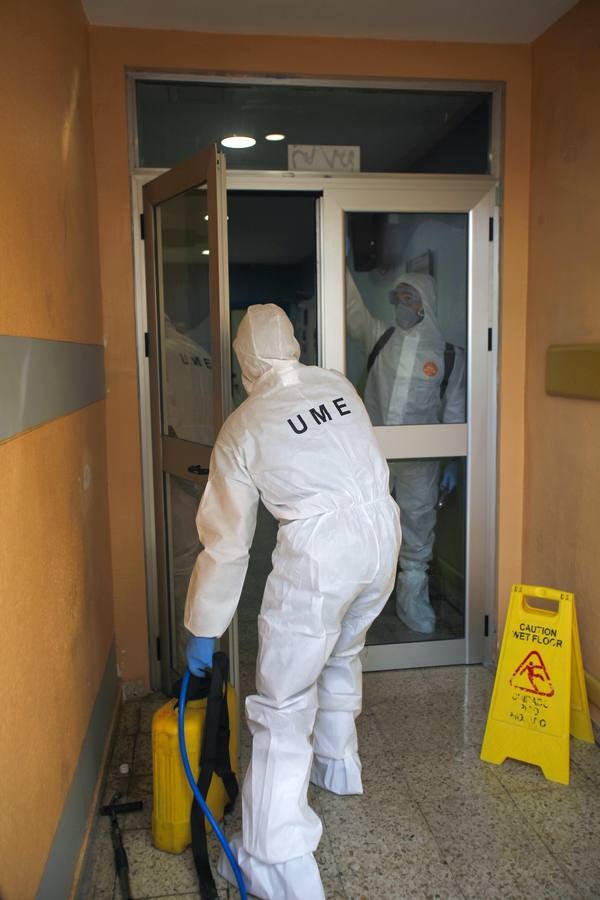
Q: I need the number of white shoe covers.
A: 3